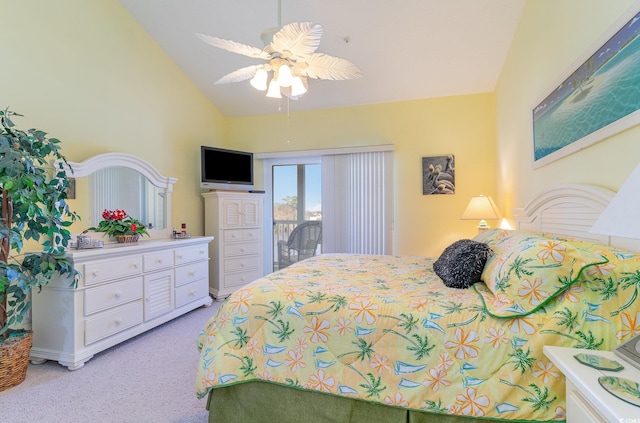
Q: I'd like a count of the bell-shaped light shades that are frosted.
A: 4